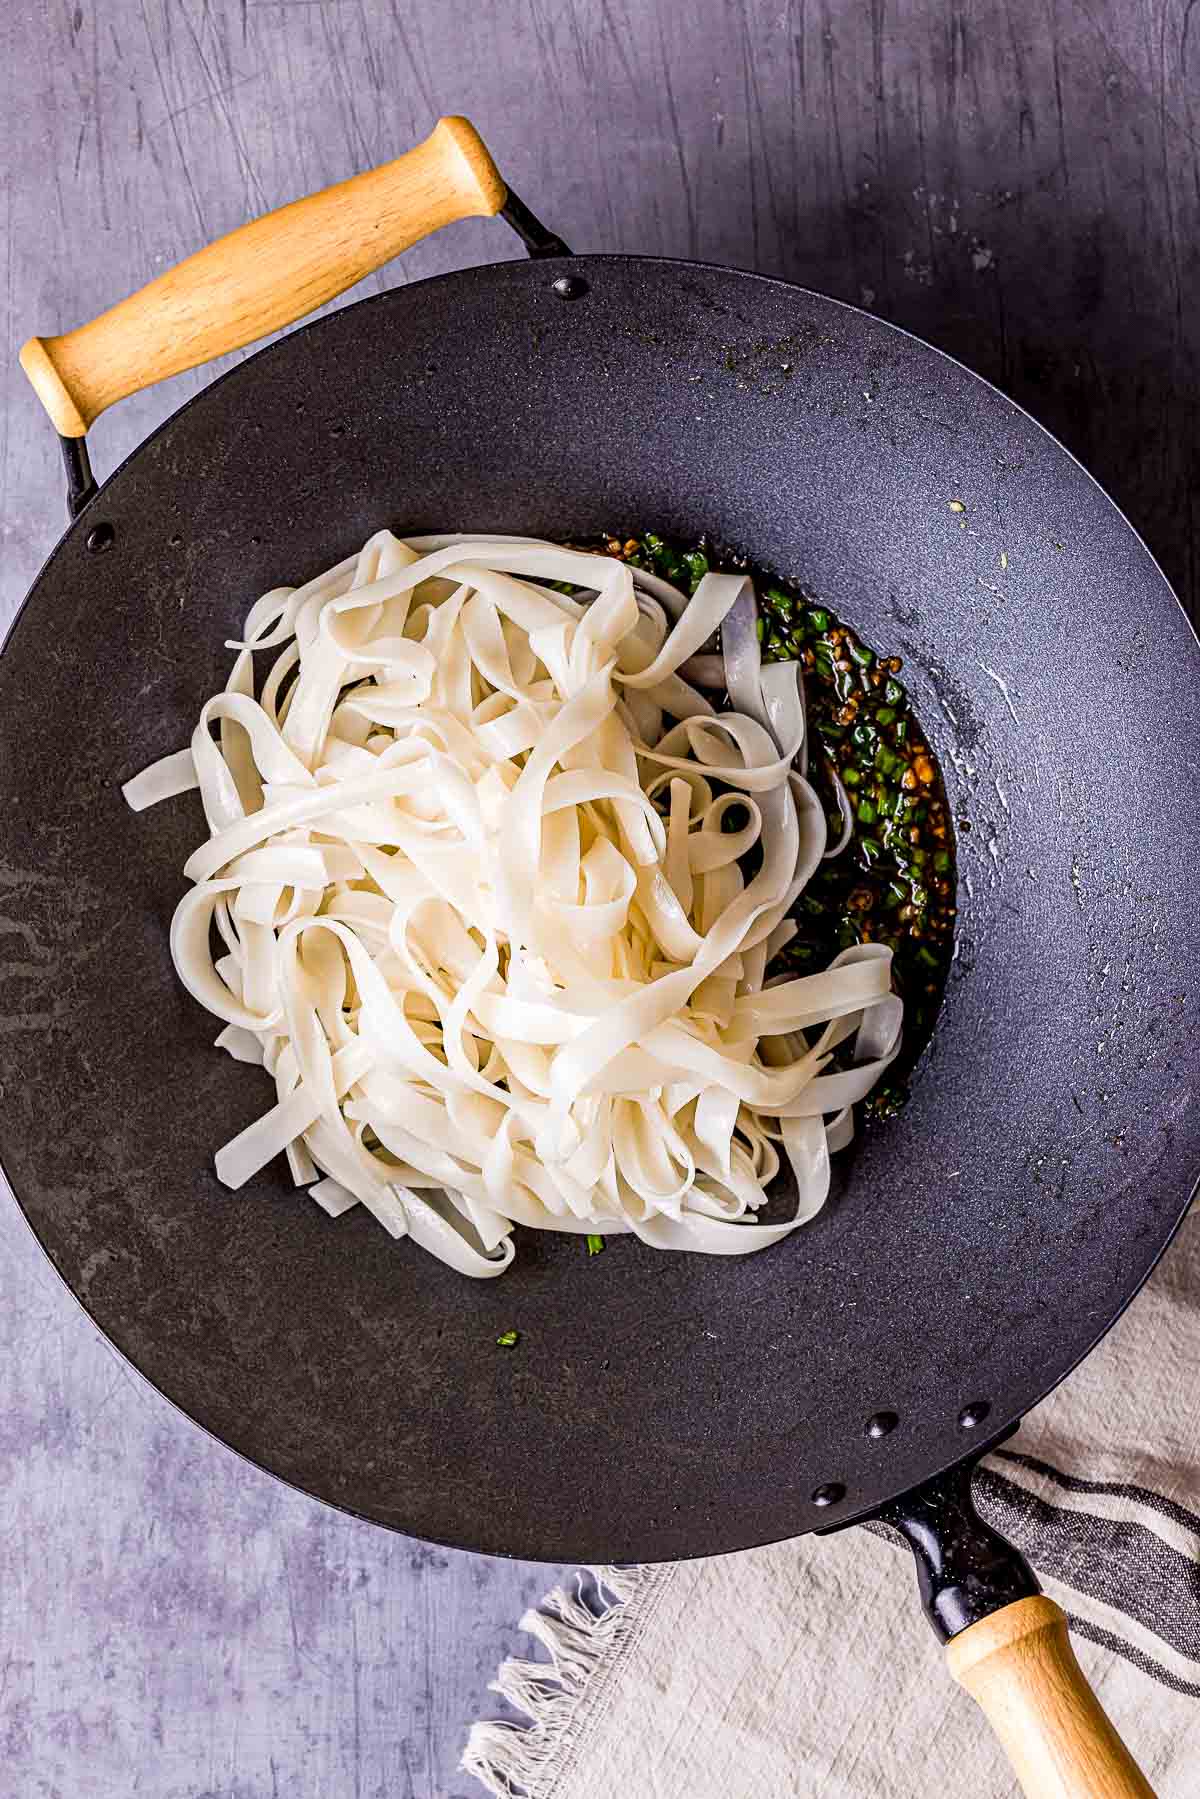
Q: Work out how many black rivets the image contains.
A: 5